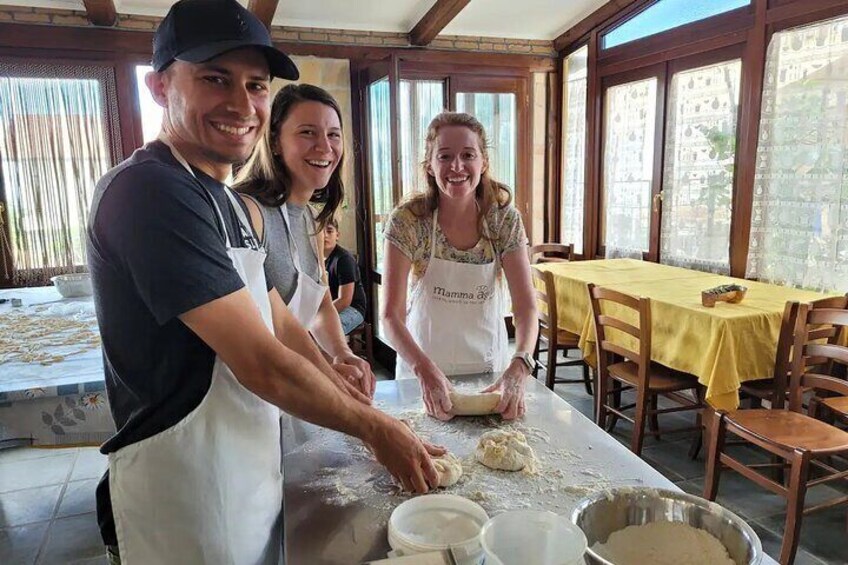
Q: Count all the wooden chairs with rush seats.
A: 0